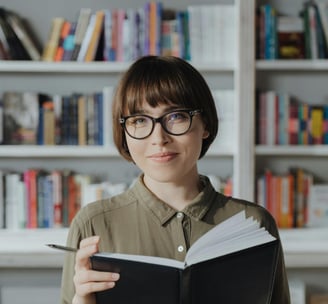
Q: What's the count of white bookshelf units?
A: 2